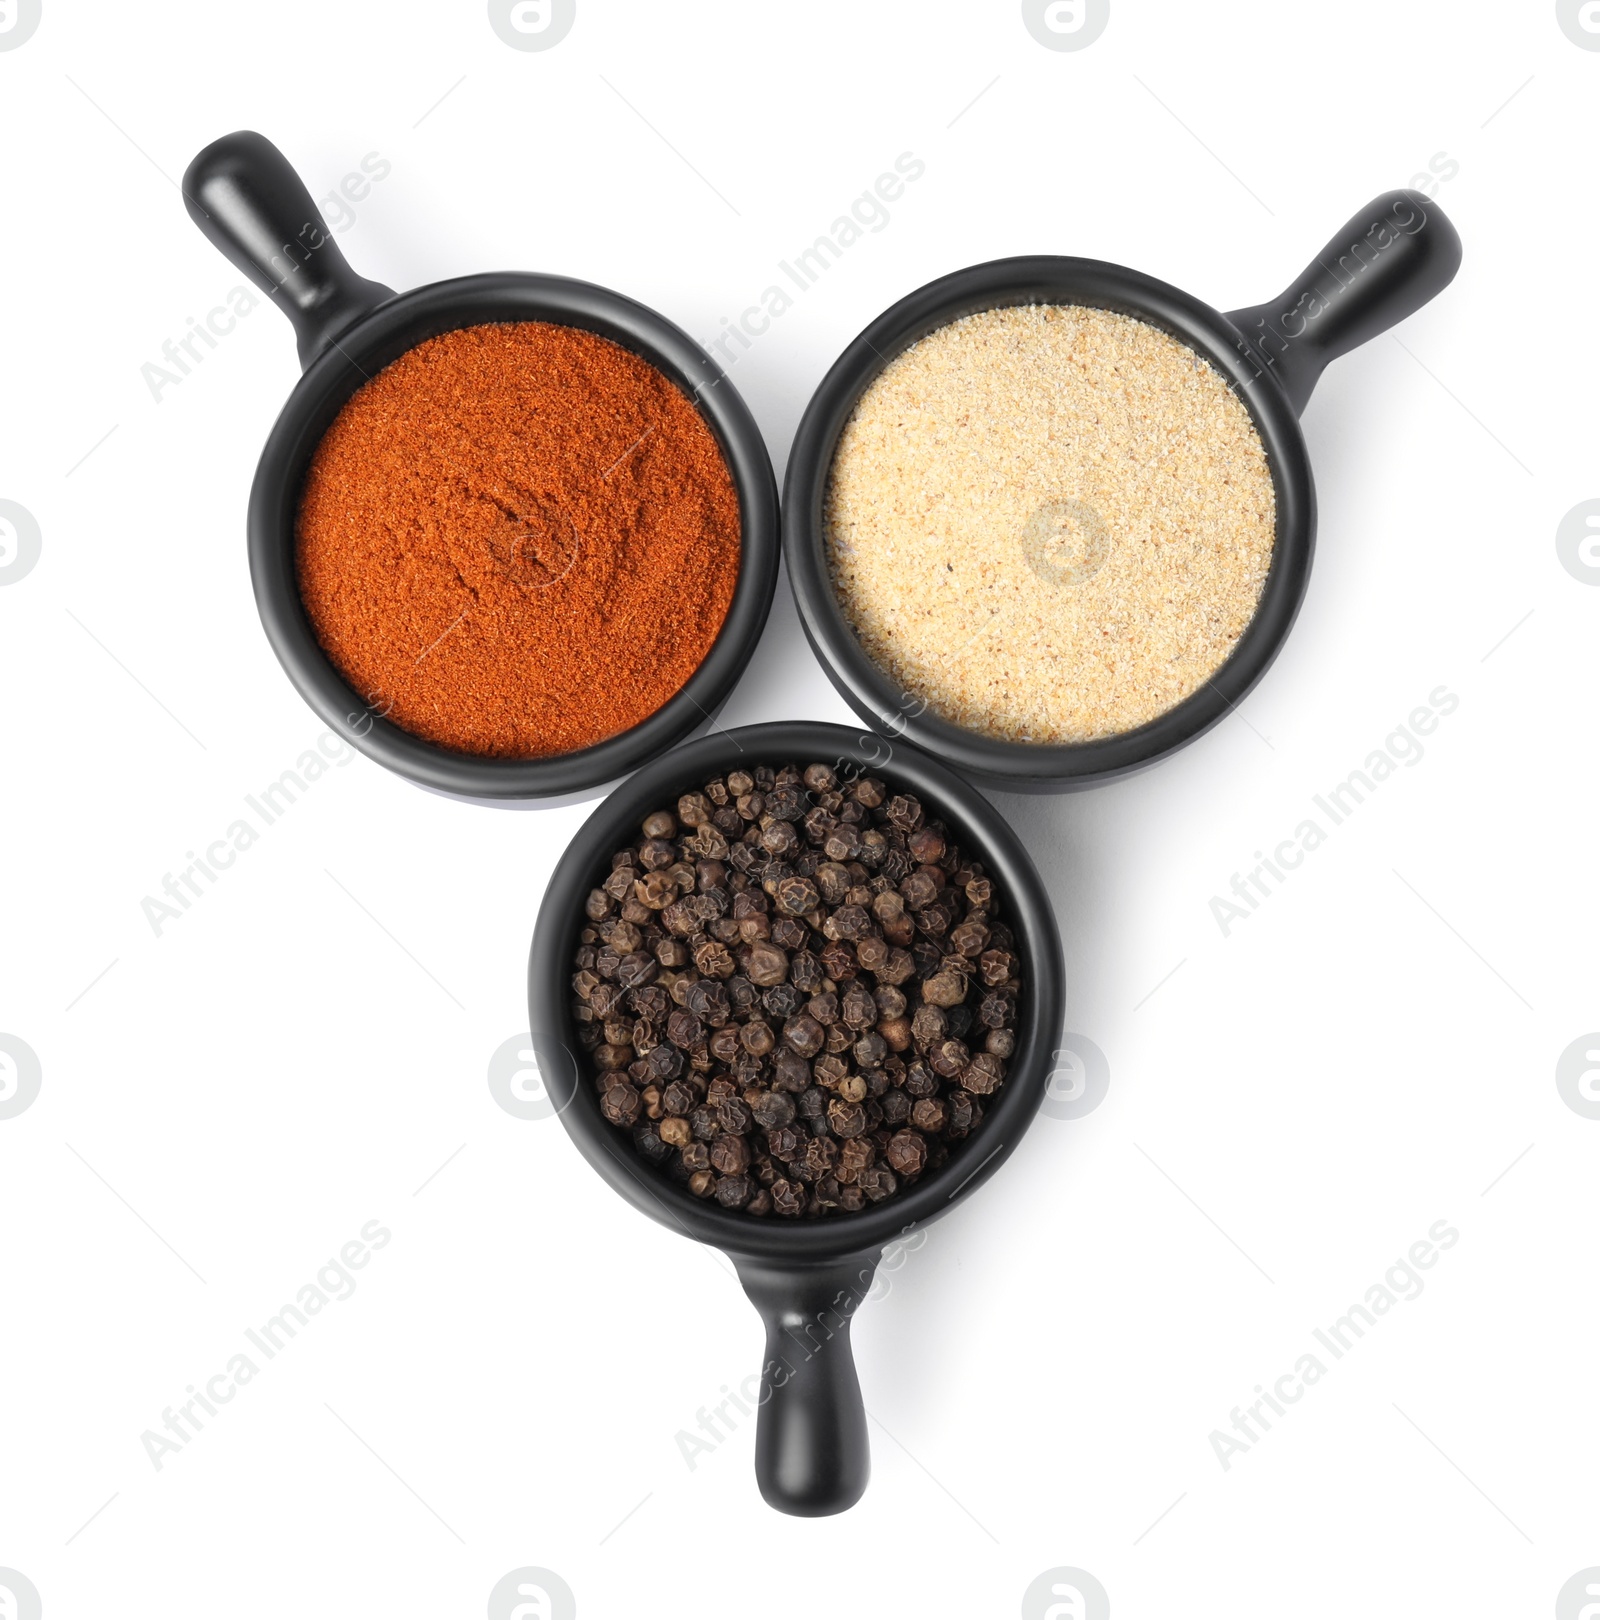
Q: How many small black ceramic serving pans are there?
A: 3